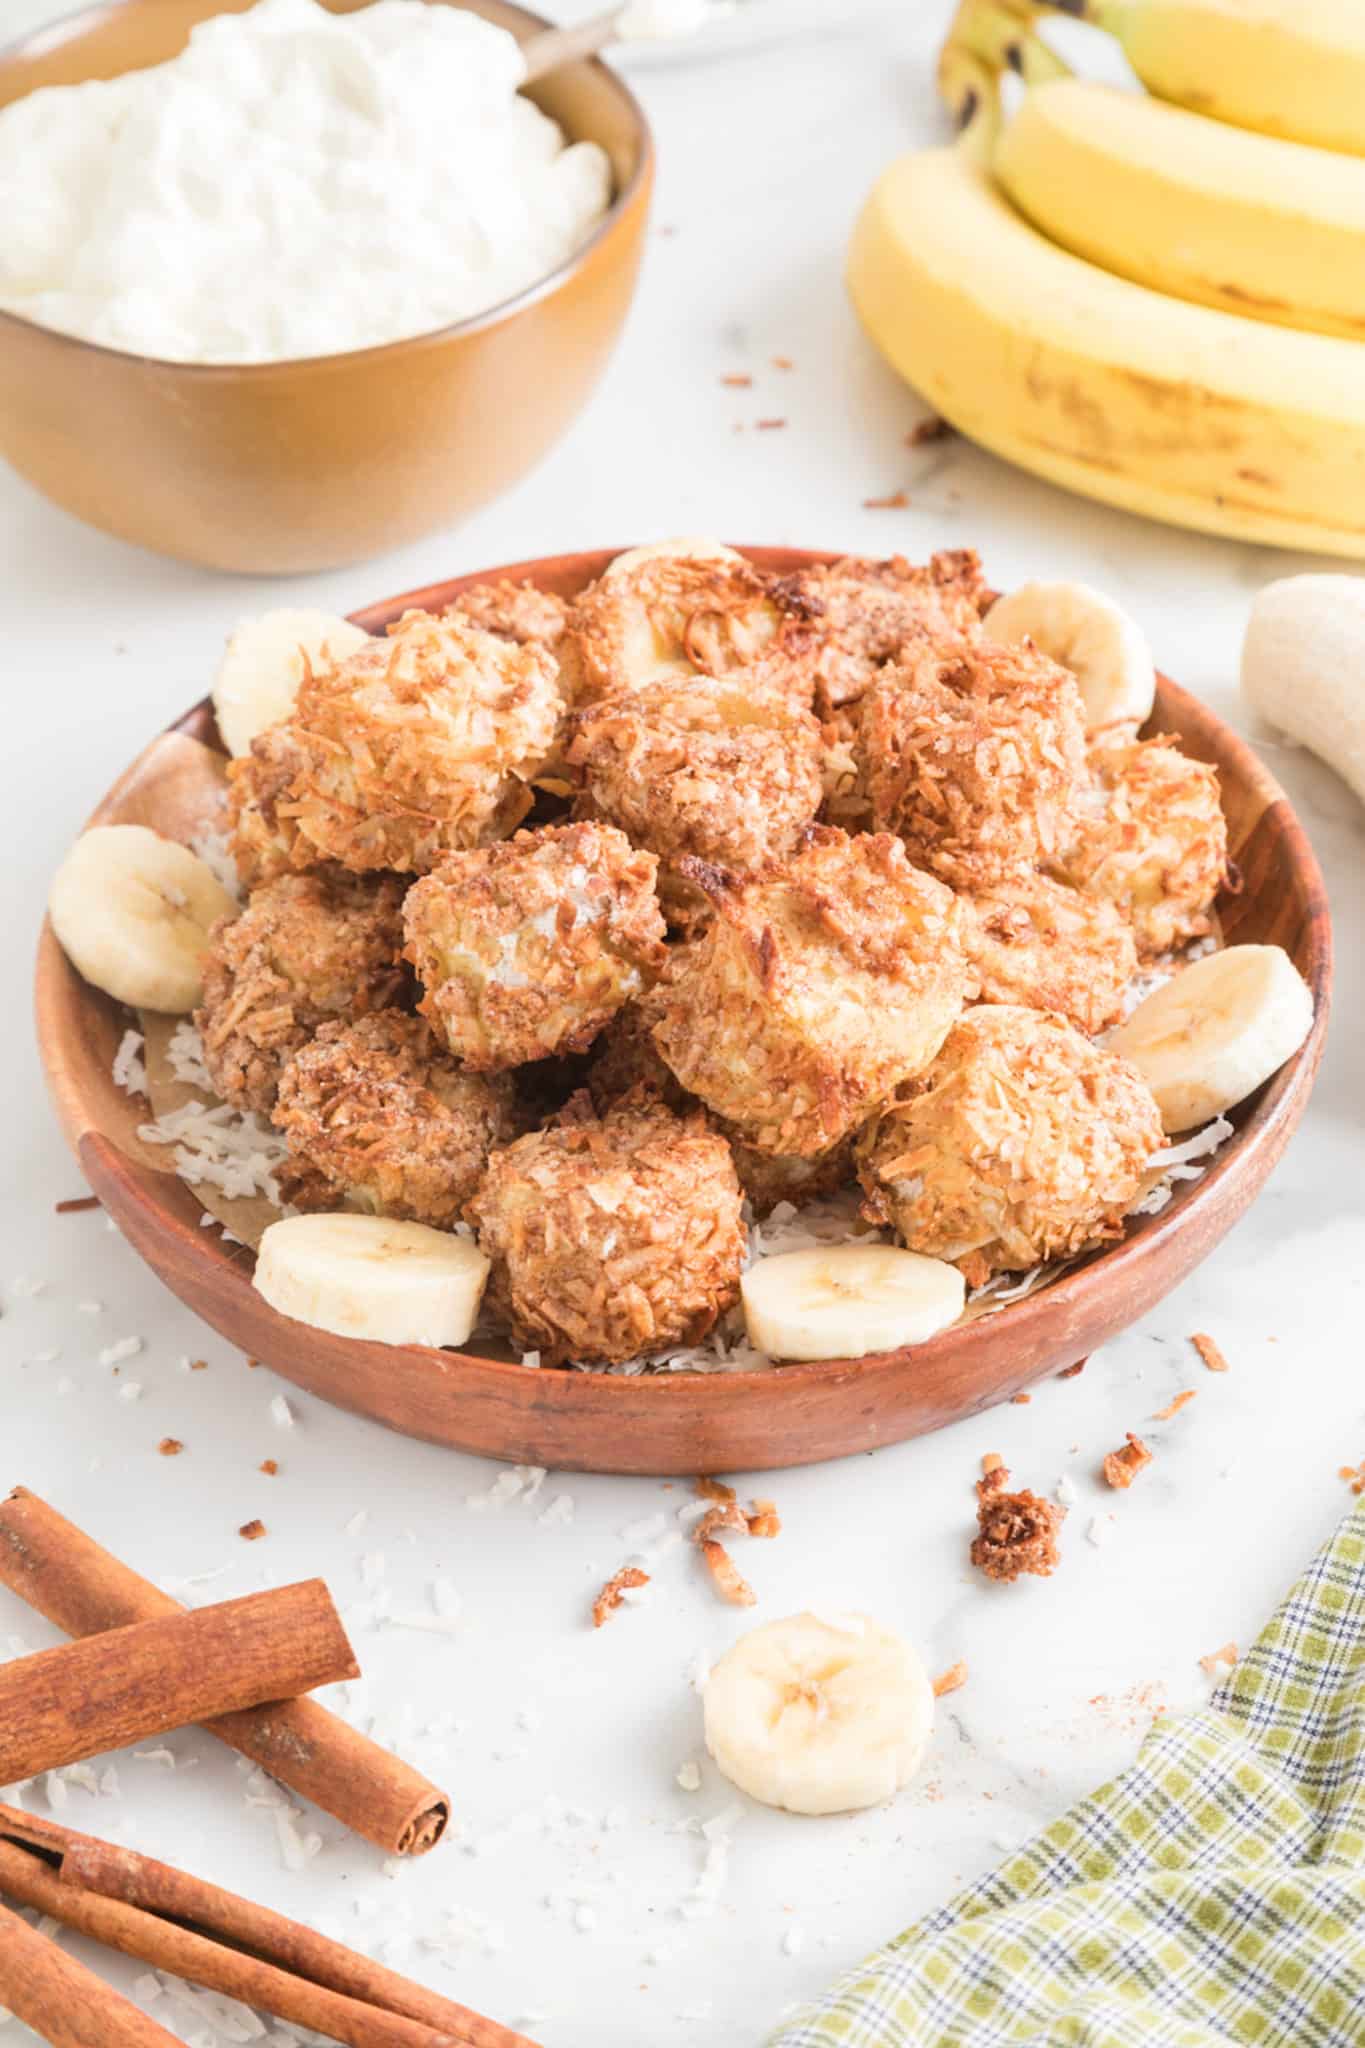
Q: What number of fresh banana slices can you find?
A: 8